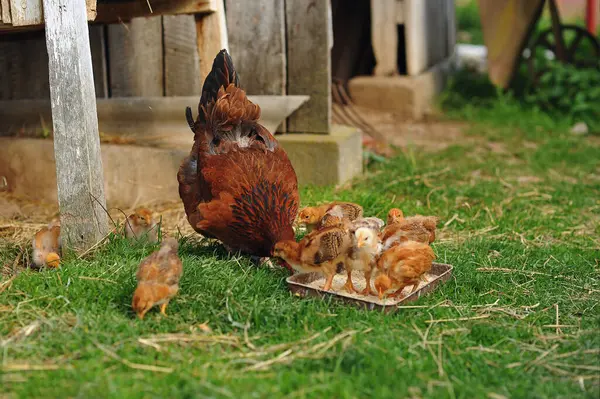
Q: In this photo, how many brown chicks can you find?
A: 7